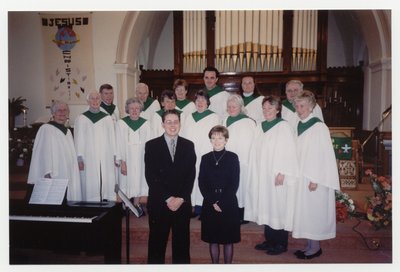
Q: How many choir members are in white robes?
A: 14